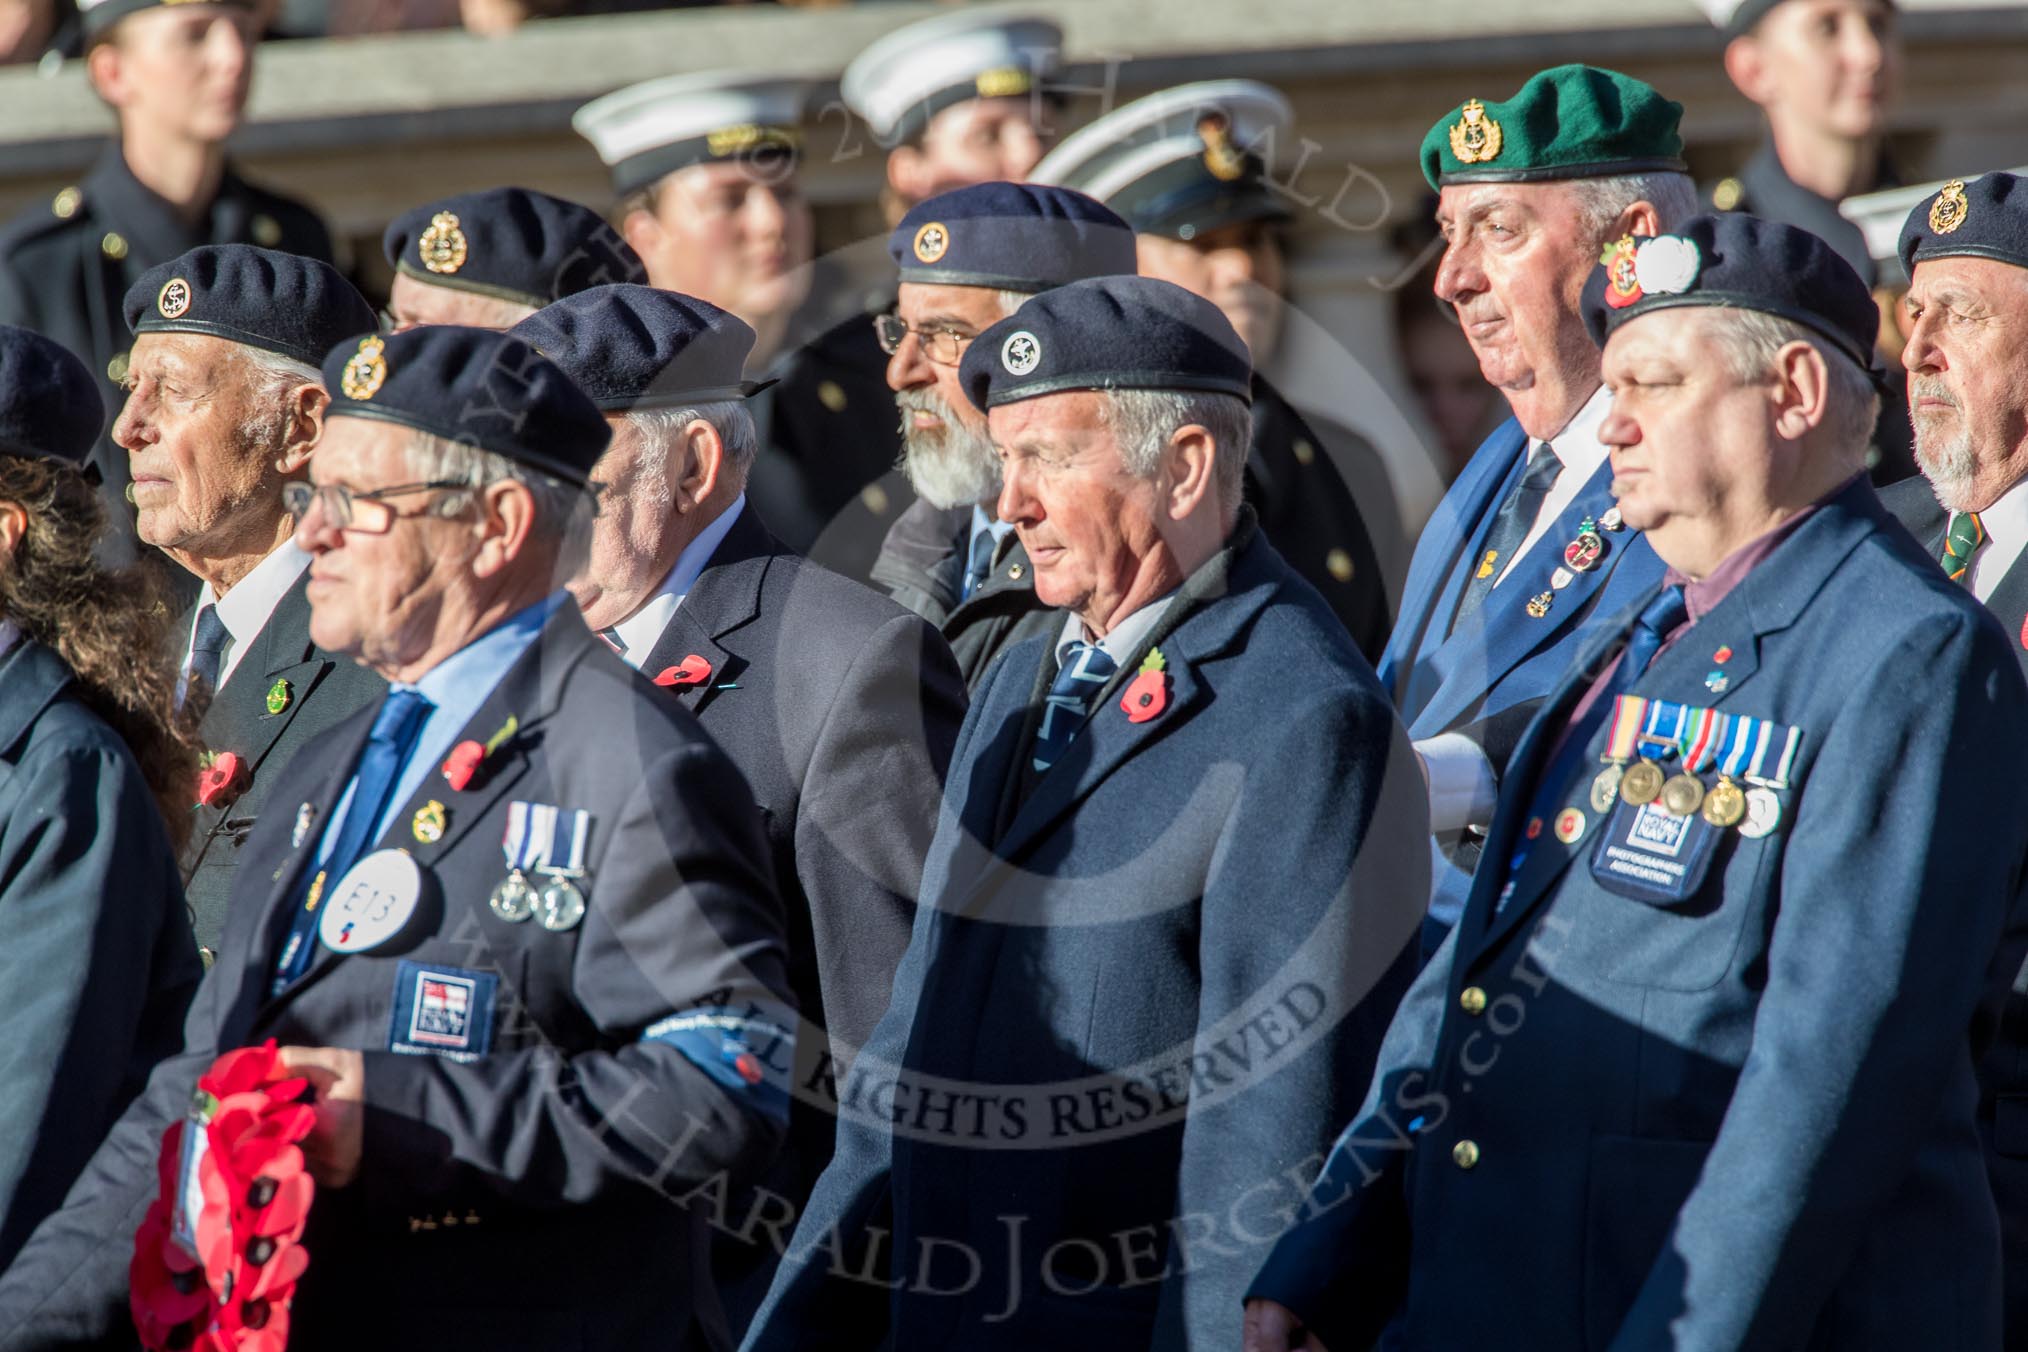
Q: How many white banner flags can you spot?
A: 0